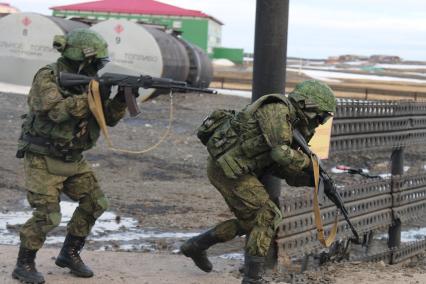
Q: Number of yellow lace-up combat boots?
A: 0